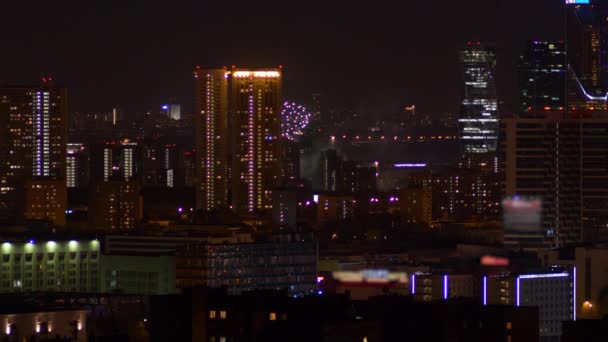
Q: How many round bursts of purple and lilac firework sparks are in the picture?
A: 1